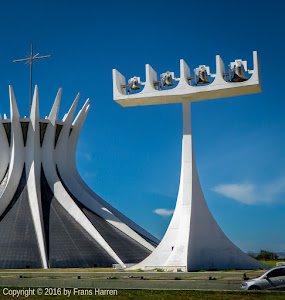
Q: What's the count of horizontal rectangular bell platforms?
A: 1